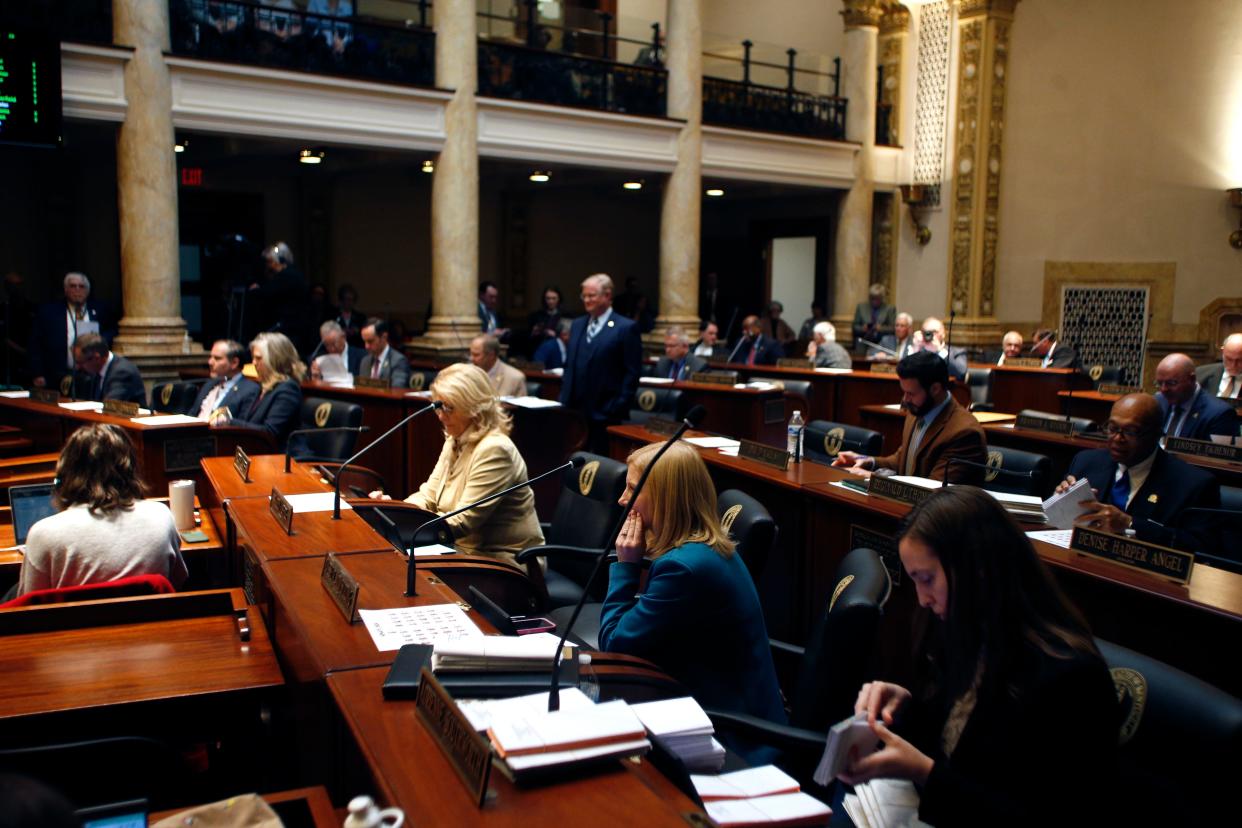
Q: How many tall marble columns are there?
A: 4